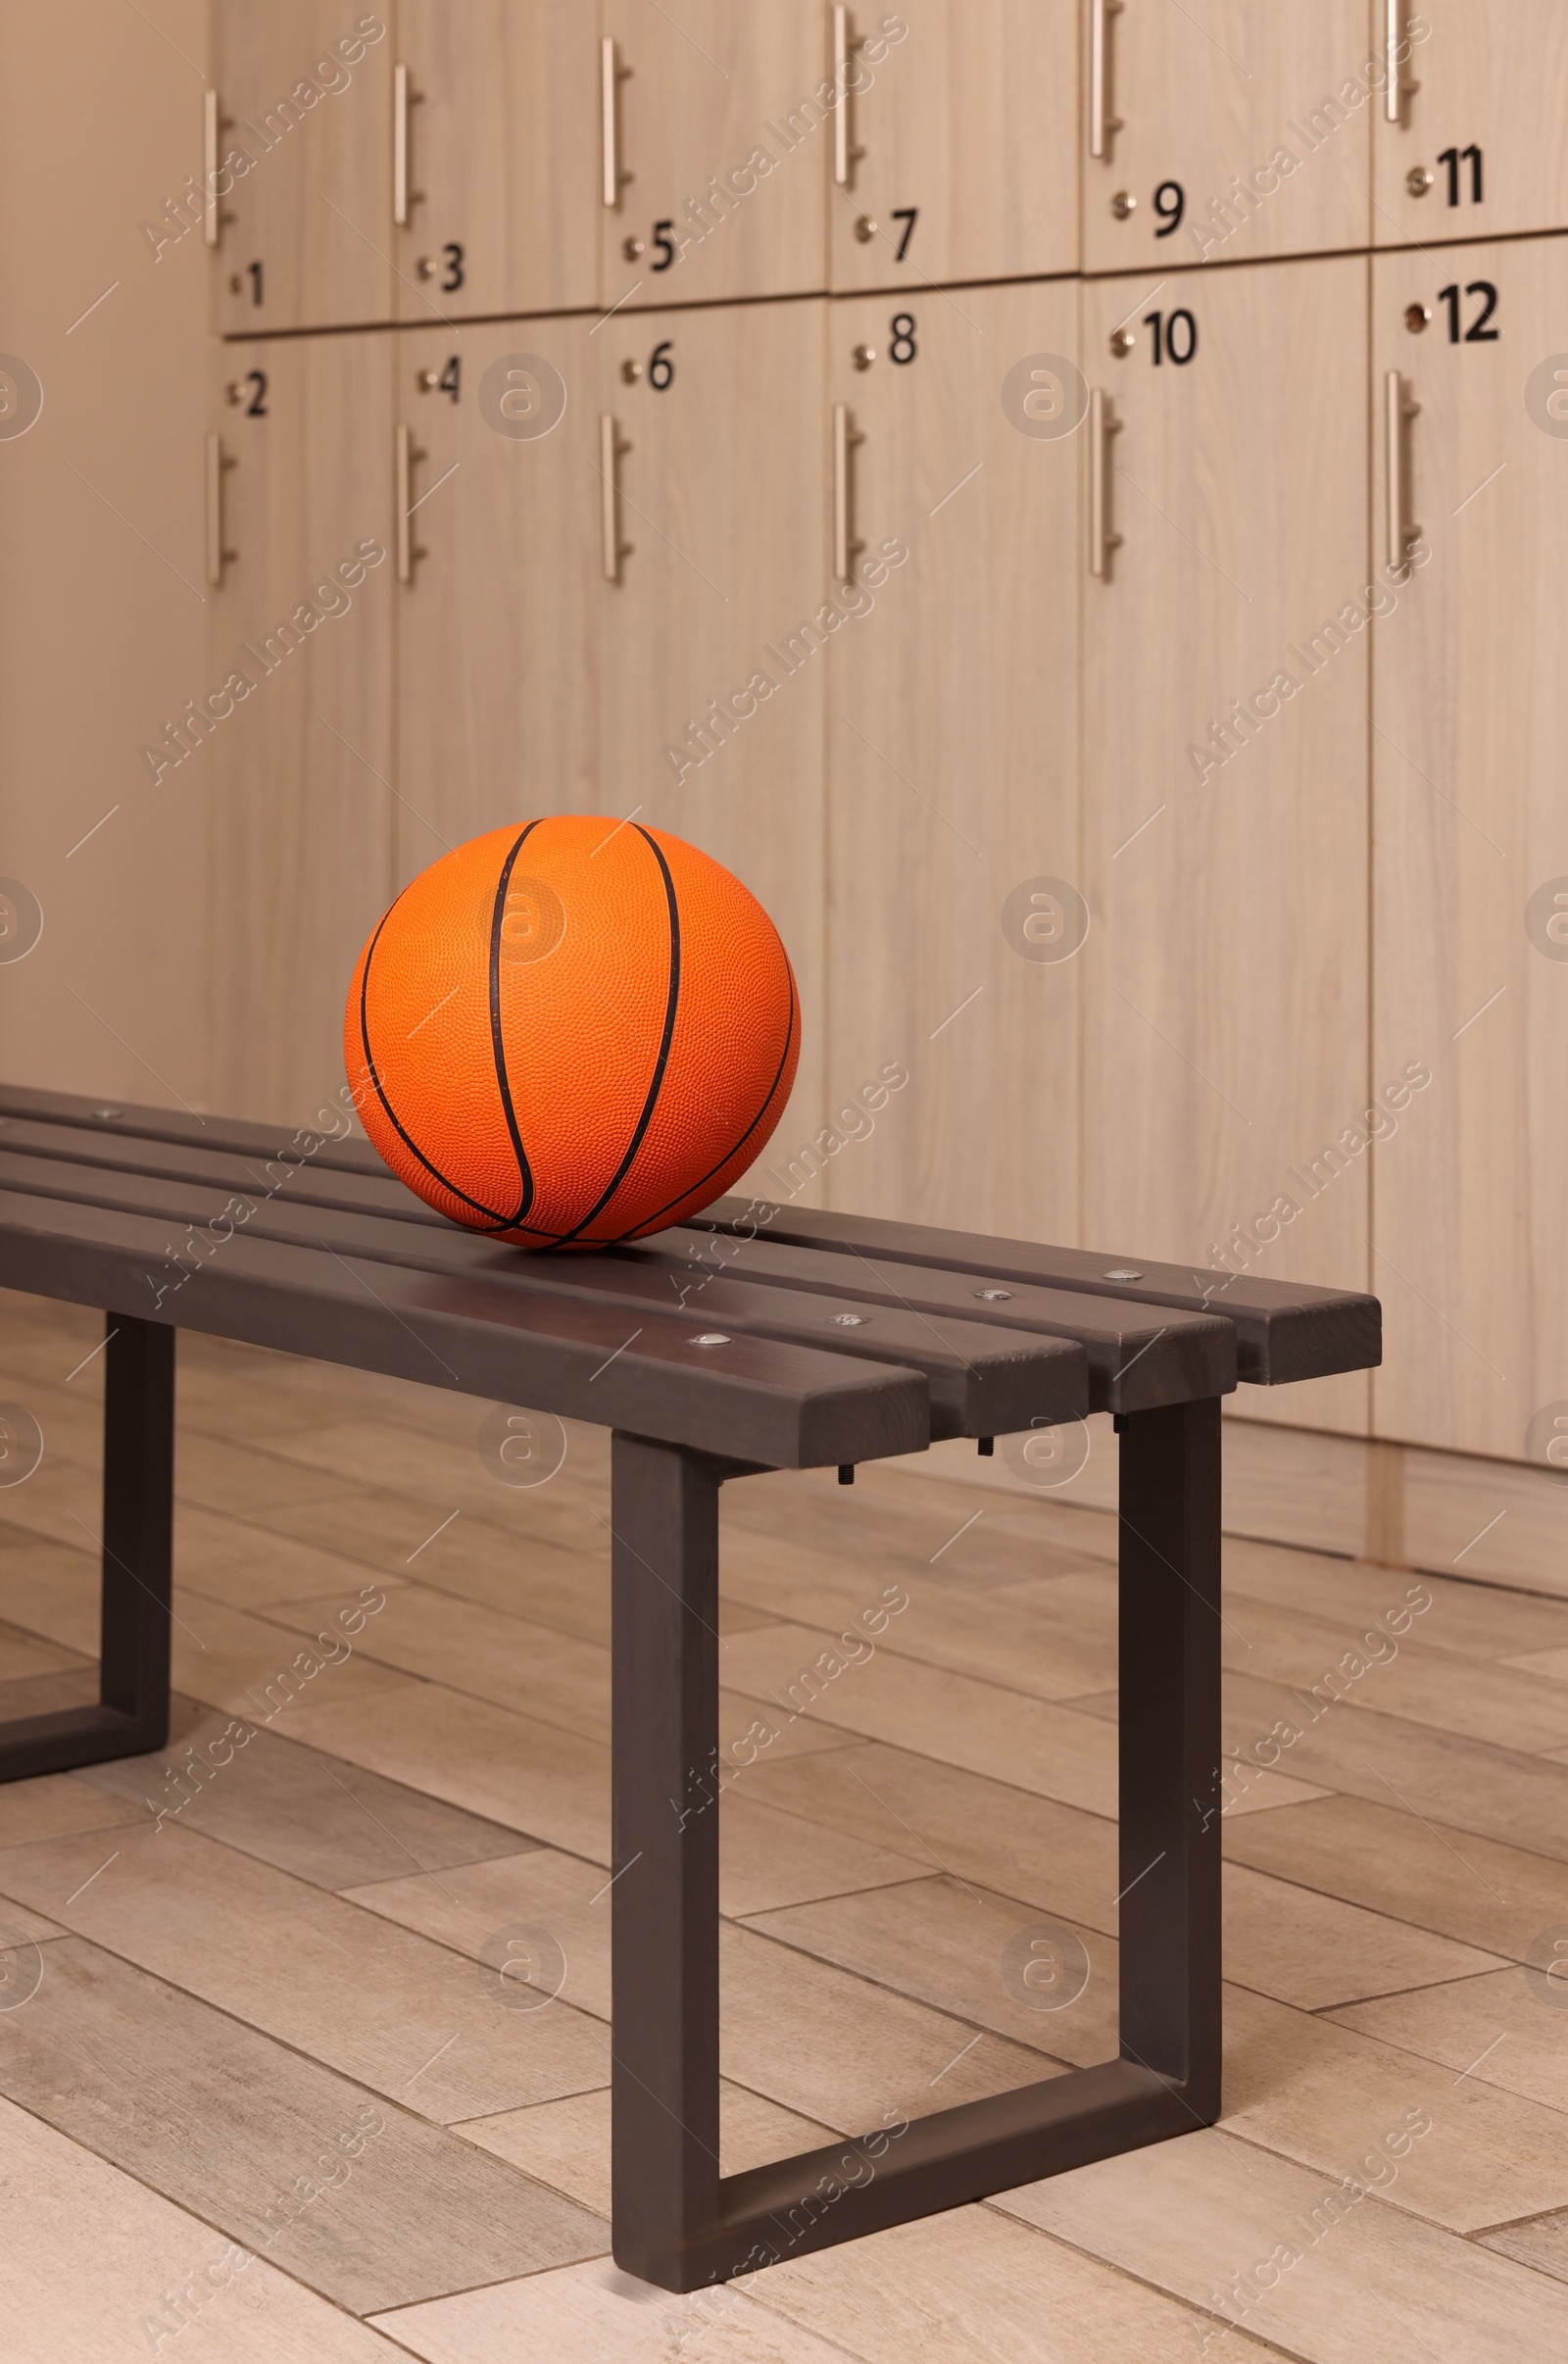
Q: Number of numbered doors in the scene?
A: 12